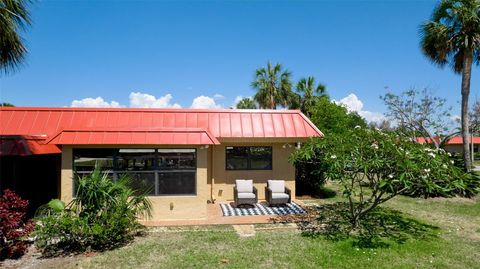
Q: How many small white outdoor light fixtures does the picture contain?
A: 2